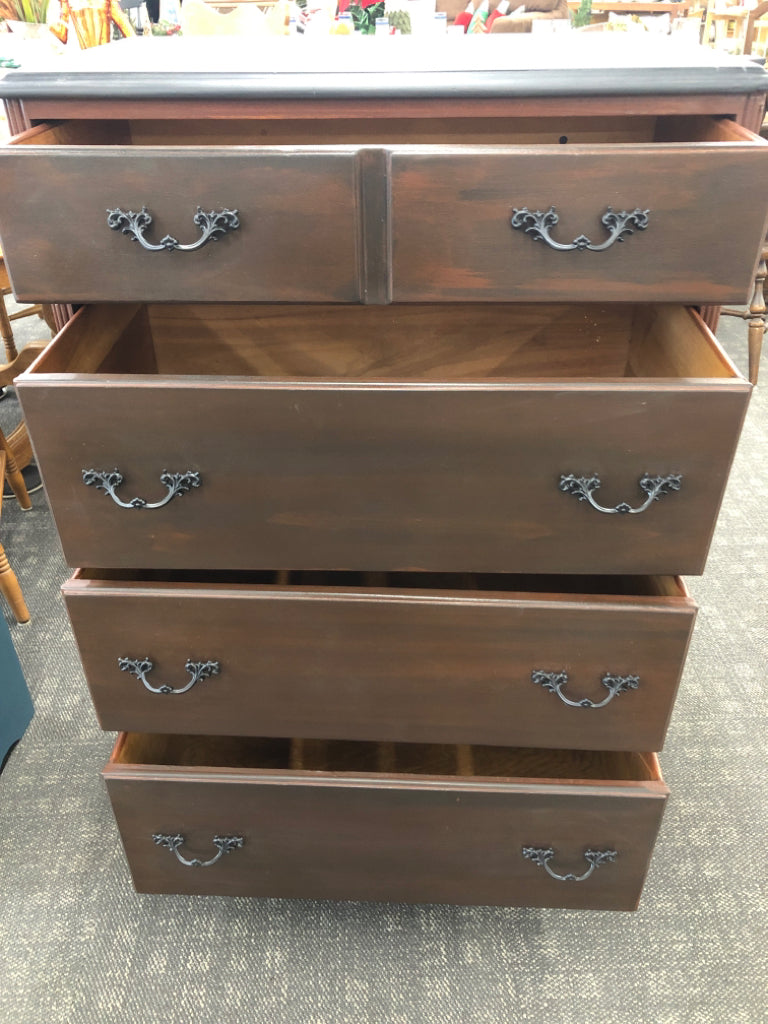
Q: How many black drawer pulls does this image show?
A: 8